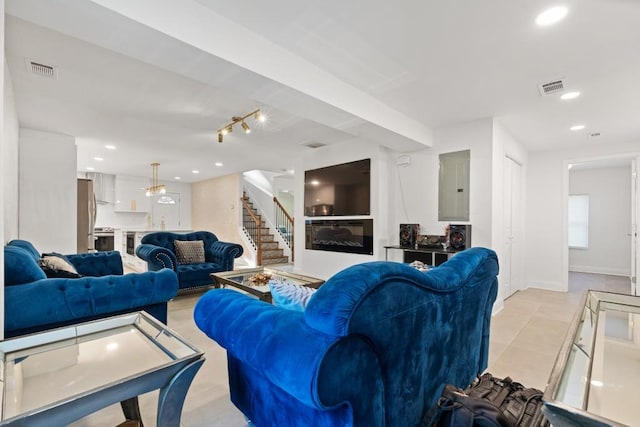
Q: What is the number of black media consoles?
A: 1